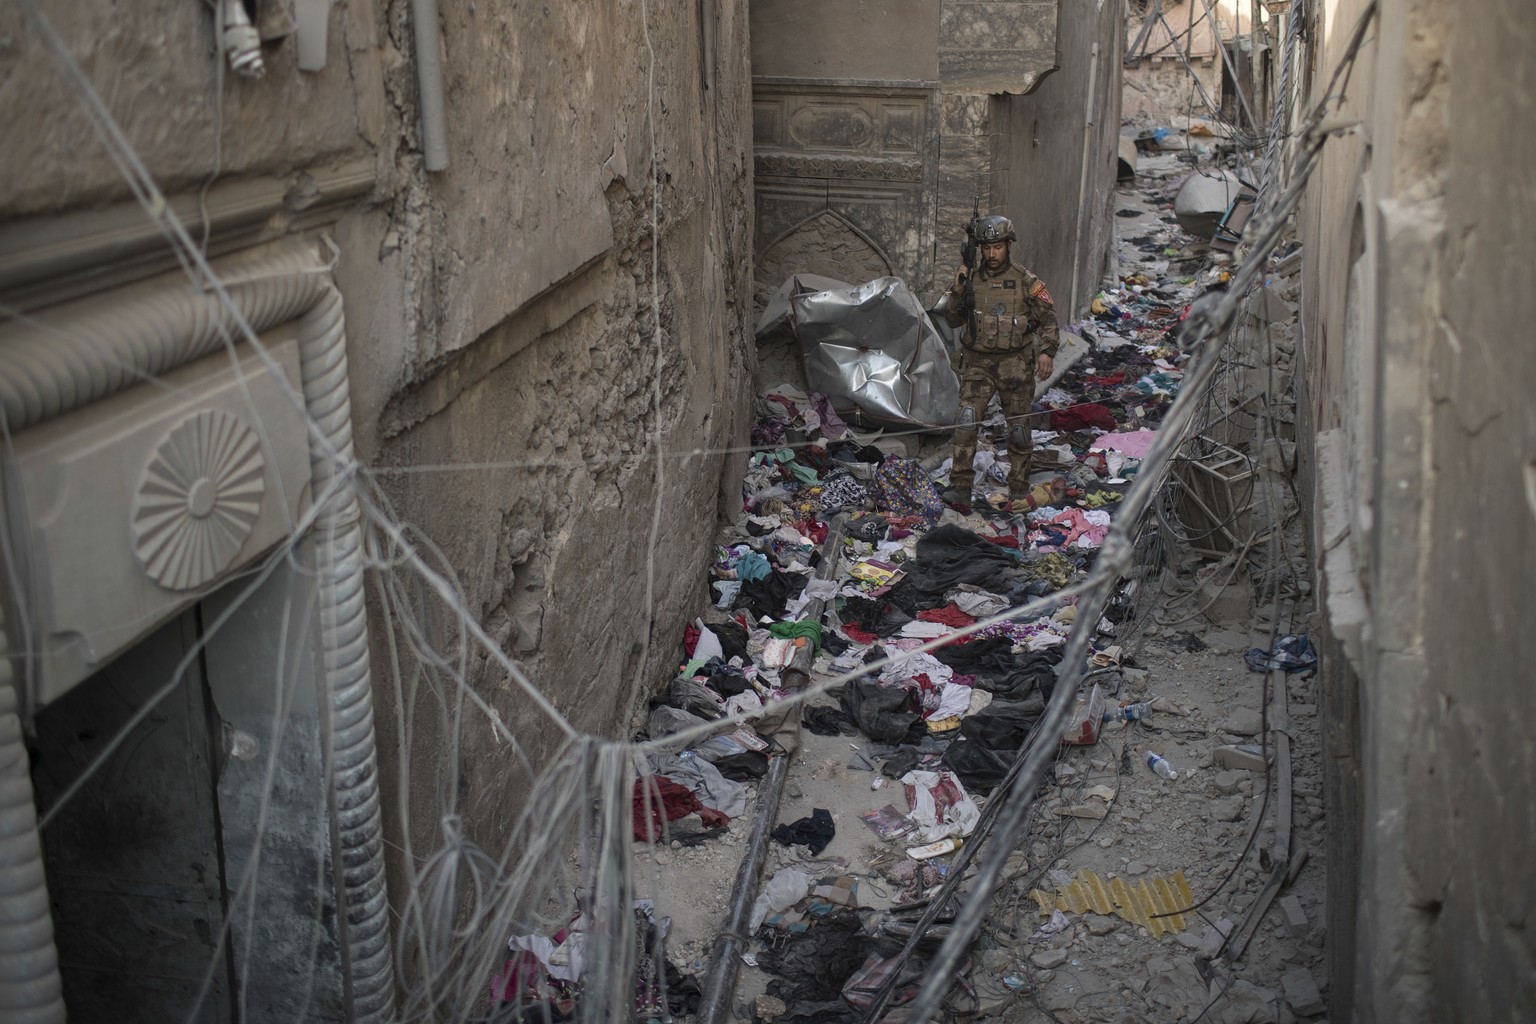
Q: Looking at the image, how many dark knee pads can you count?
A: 2